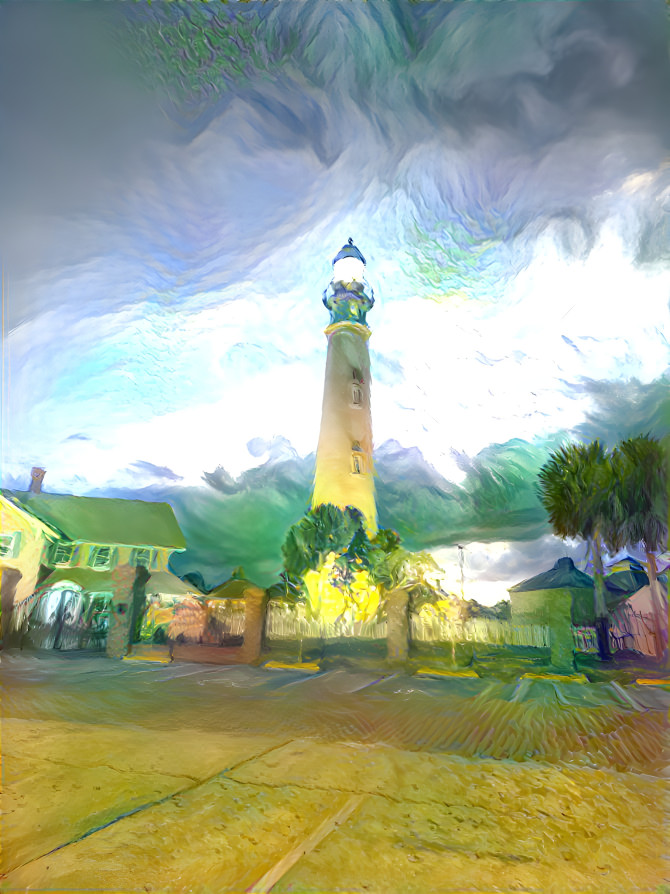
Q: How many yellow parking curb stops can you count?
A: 5